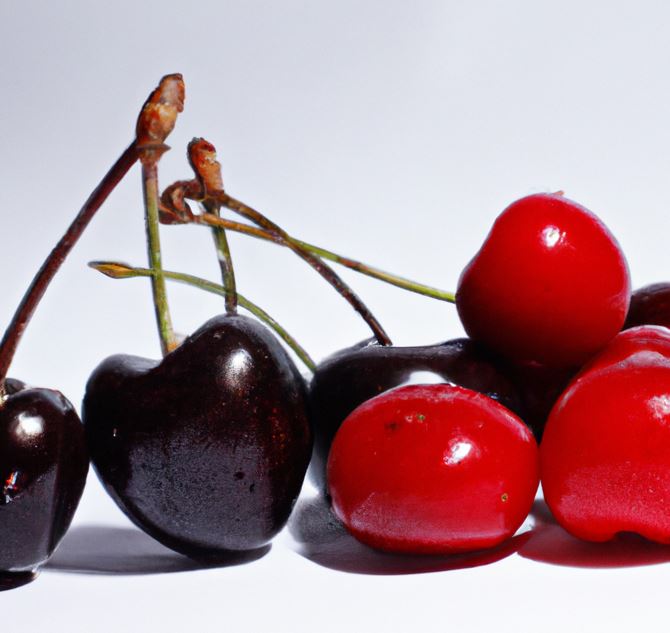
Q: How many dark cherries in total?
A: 4